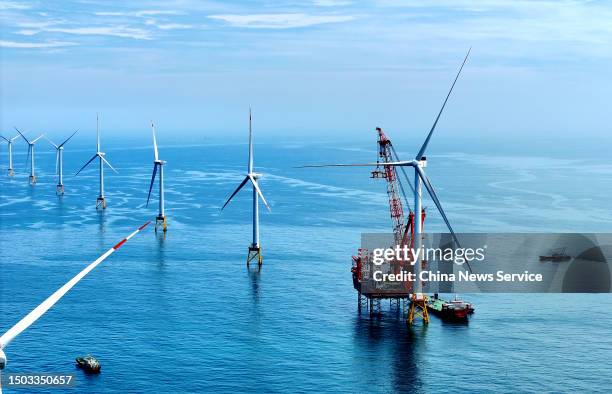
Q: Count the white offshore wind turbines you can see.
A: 8